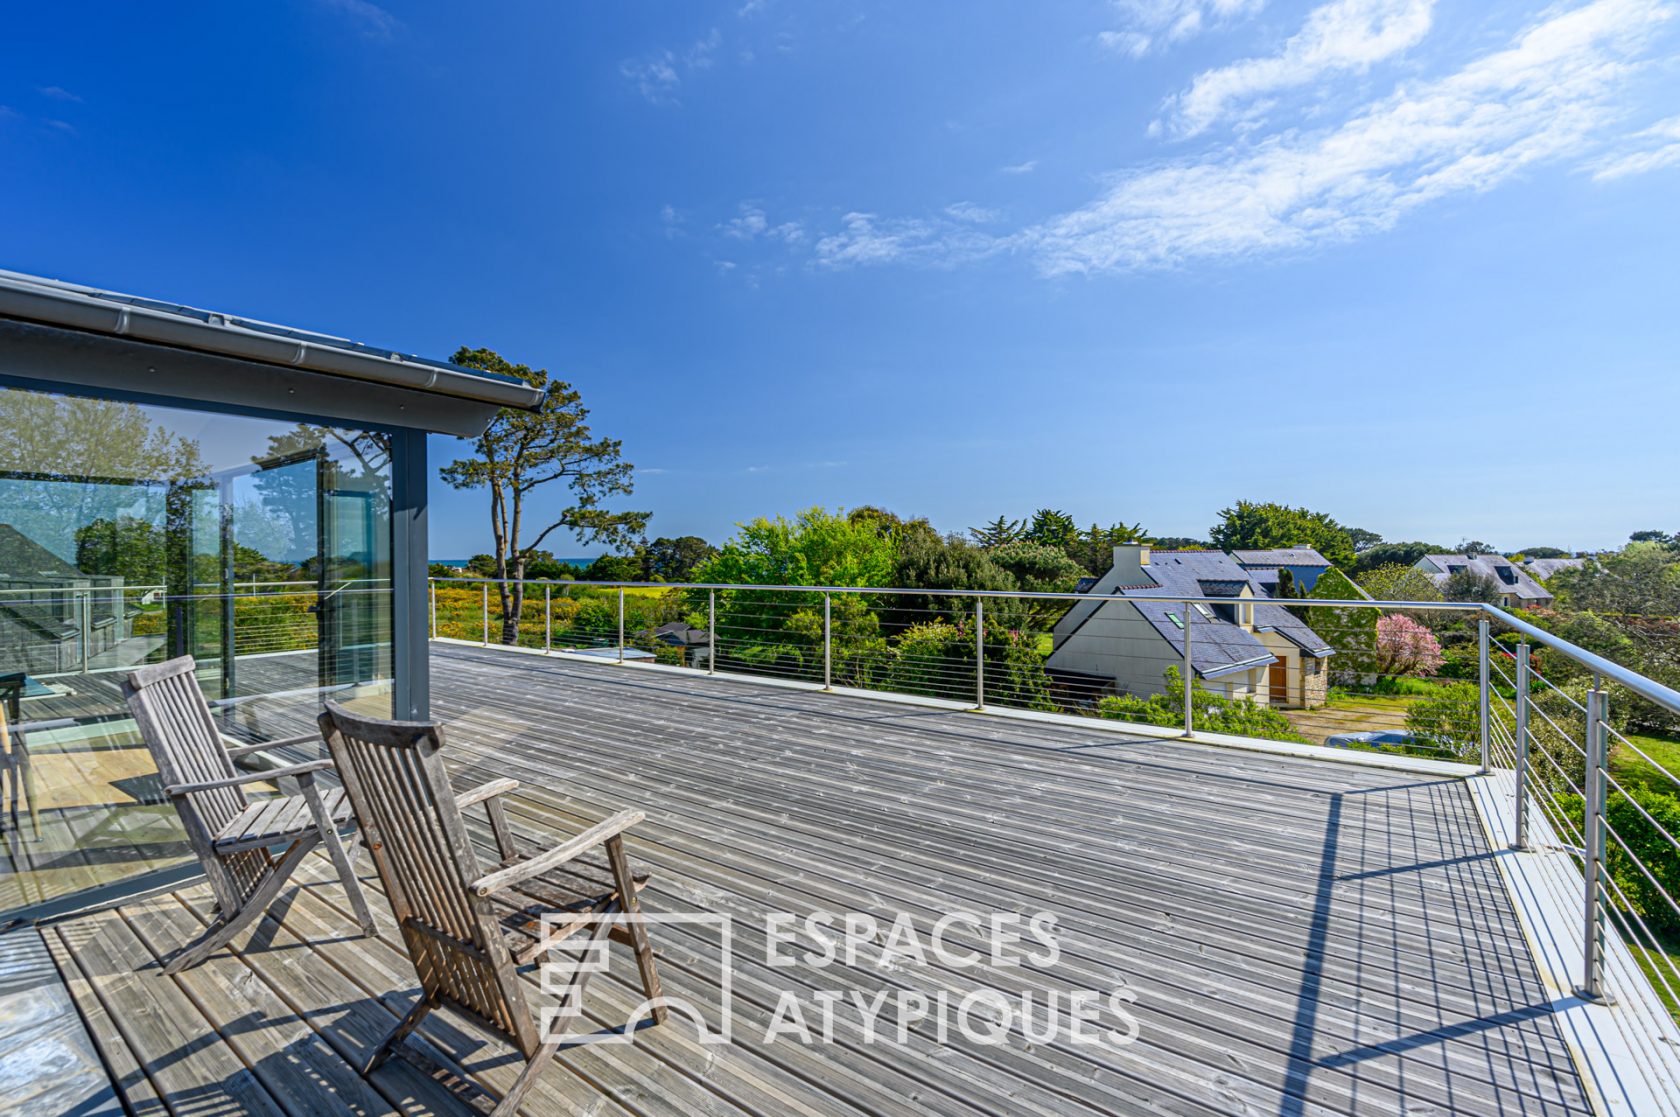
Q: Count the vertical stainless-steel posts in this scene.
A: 11